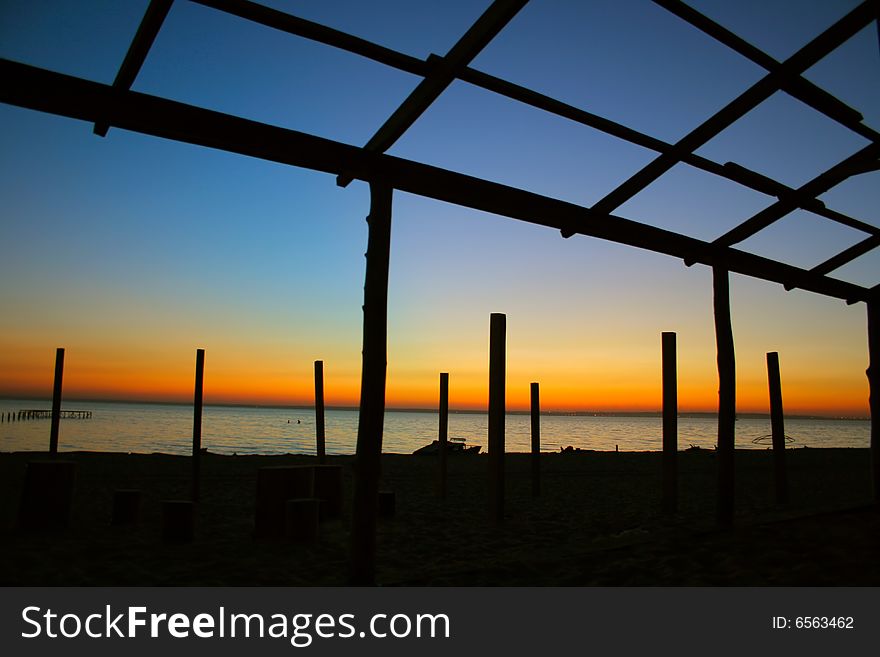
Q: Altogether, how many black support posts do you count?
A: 11